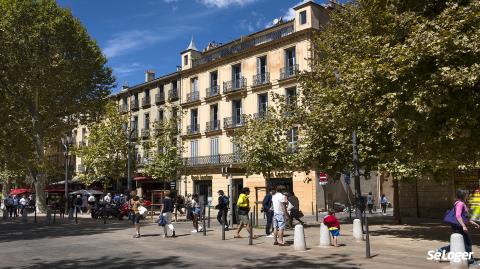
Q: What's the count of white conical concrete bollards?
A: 4